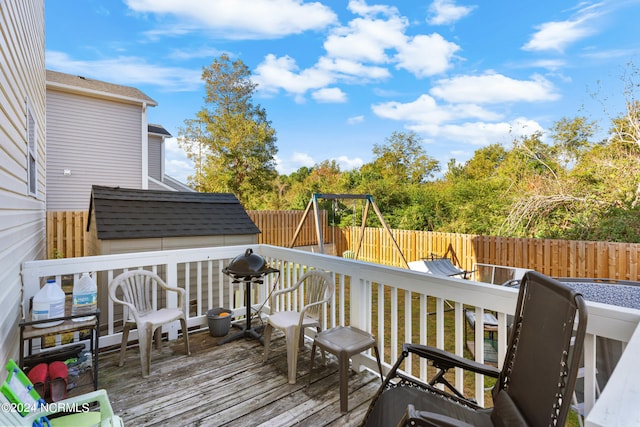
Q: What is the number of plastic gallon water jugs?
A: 2